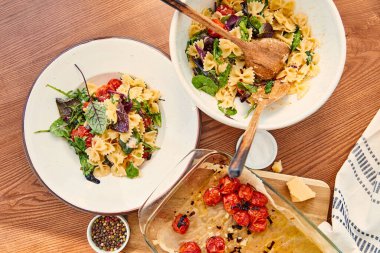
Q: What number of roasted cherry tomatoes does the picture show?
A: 11